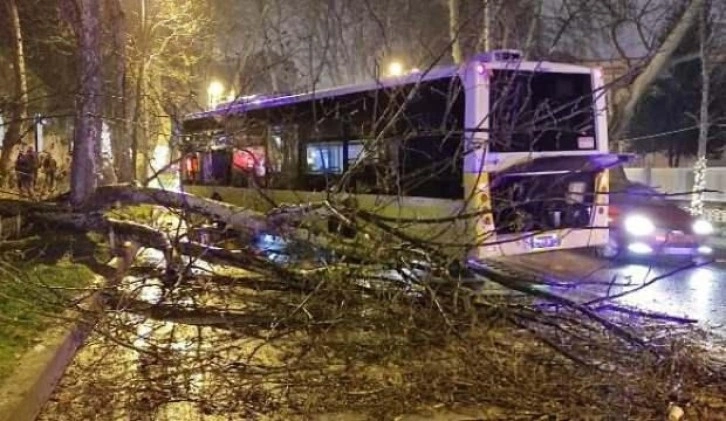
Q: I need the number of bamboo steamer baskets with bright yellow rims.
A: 0